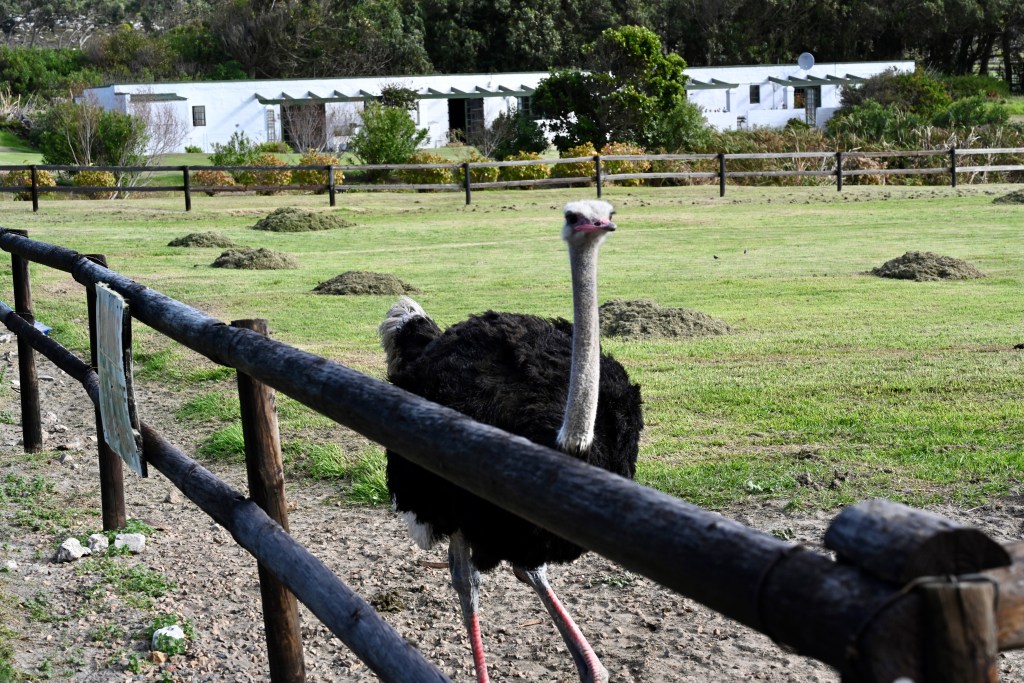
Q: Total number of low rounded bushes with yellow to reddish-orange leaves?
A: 10